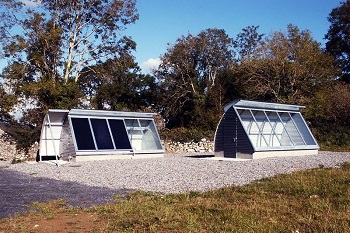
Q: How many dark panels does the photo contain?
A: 3